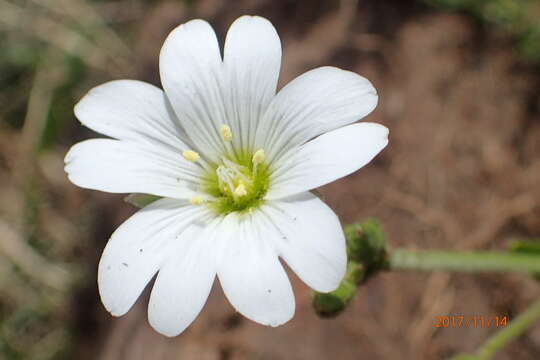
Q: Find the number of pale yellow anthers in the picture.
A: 5